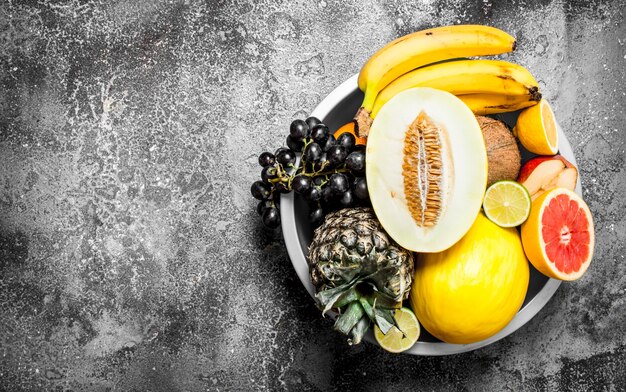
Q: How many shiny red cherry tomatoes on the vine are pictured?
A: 0